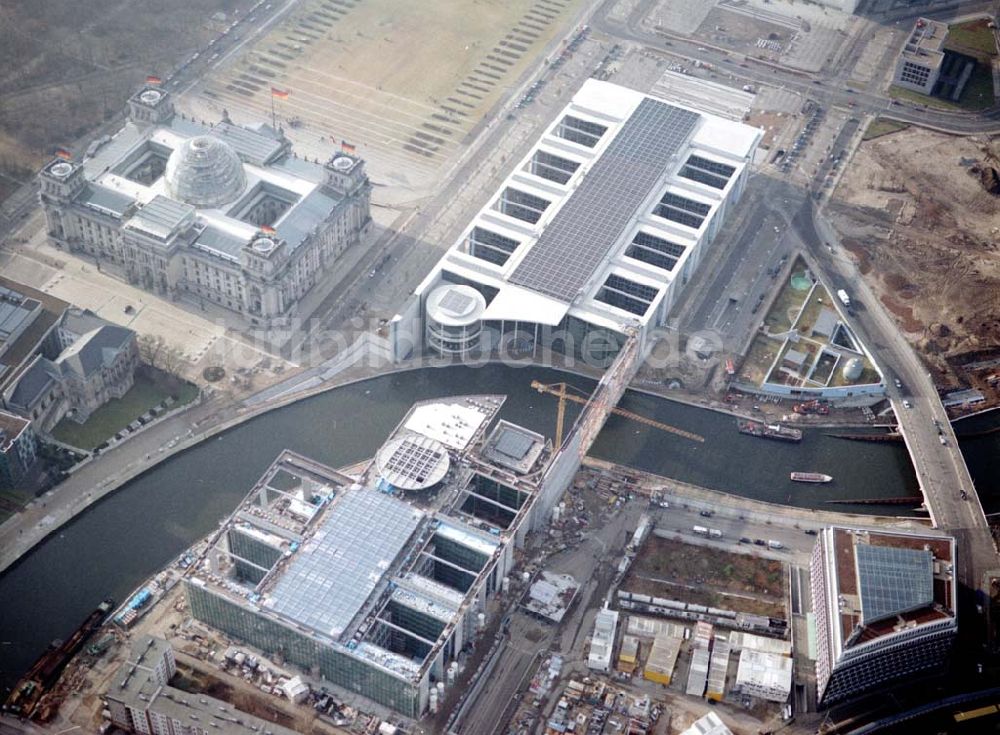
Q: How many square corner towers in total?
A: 4